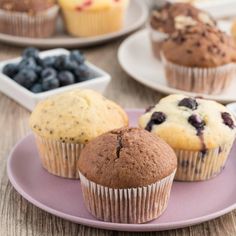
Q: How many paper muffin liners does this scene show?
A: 7